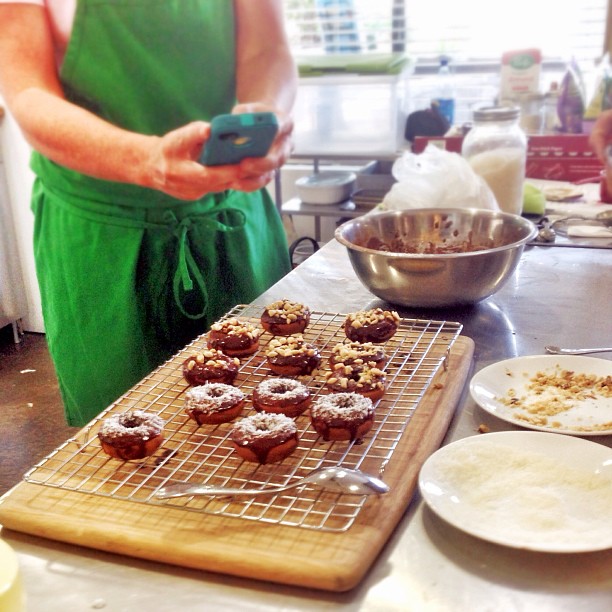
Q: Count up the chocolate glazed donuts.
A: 12